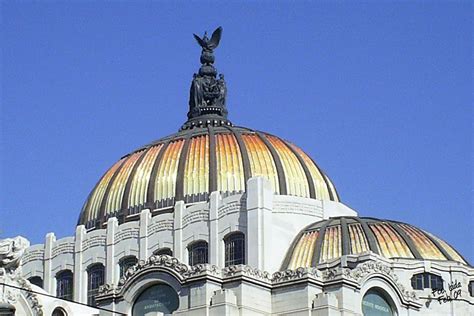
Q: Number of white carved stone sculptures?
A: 1